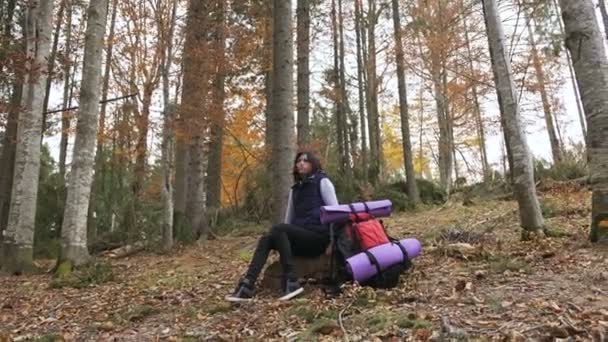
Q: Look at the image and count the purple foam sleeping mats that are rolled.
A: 2